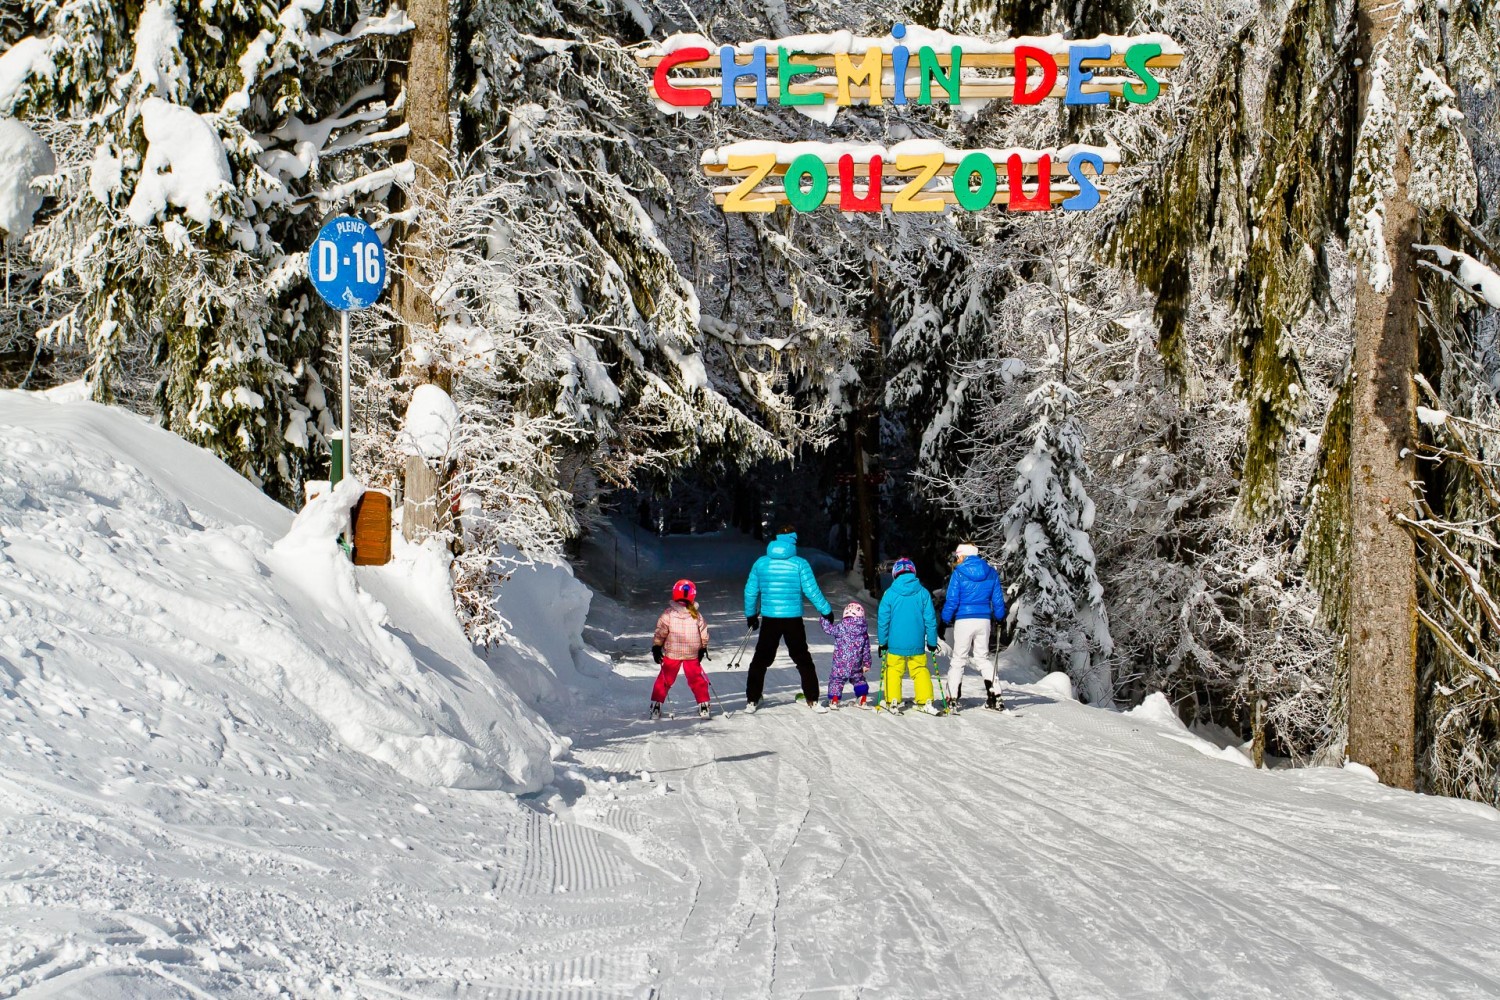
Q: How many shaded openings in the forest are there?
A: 1